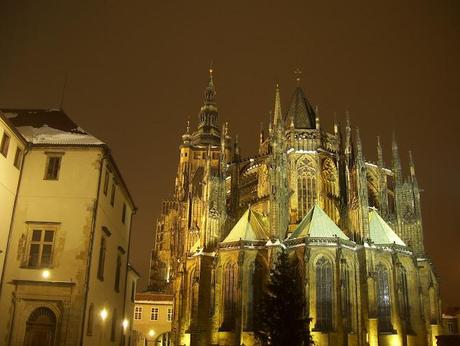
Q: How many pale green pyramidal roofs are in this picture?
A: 3